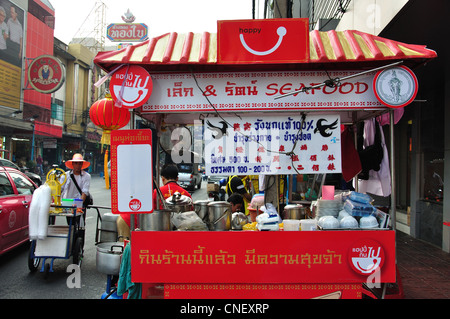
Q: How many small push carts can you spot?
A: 1